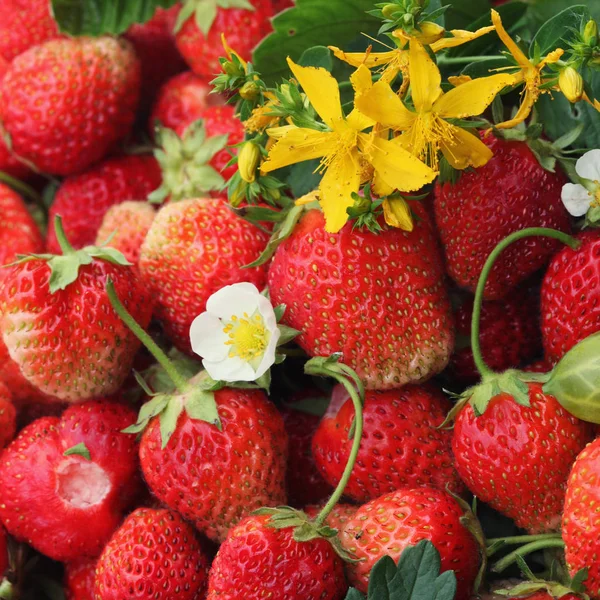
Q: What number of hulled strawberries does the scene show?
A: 1